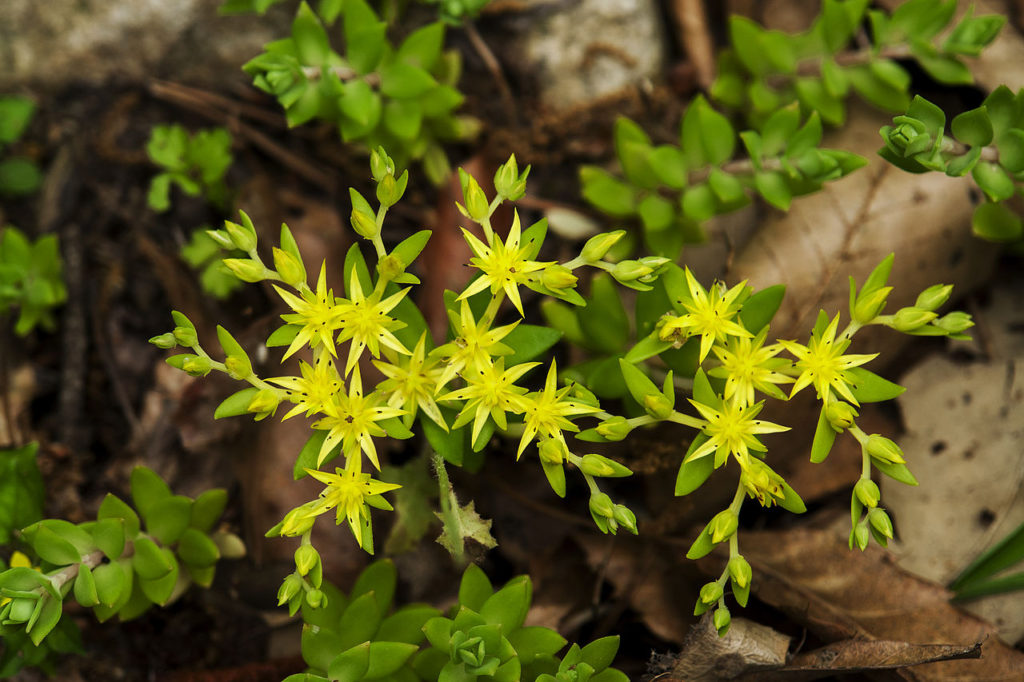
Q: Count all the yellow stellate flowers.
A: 14